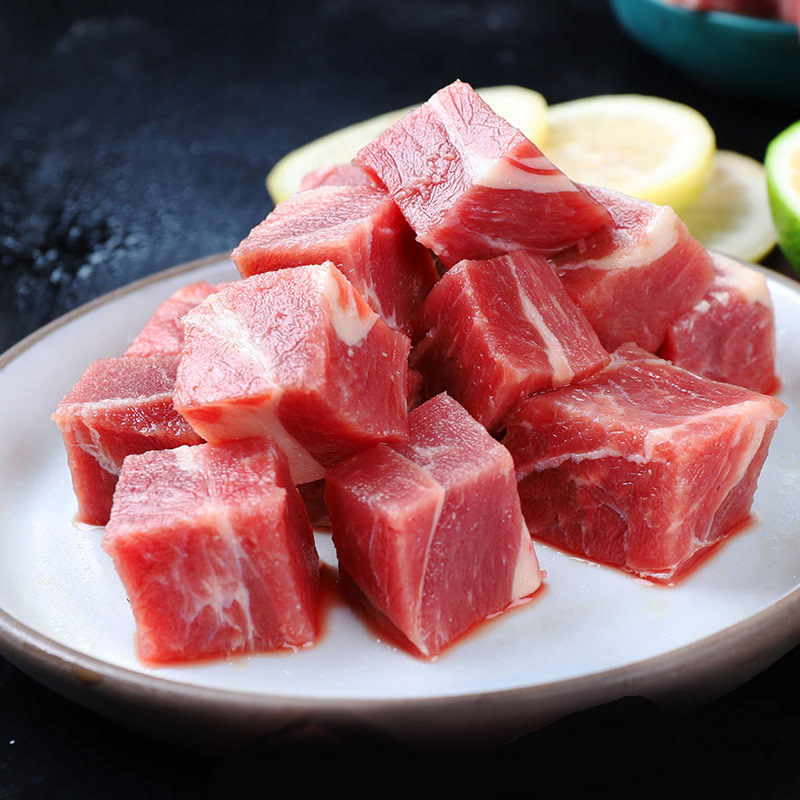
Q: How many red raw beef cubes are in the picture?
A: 12